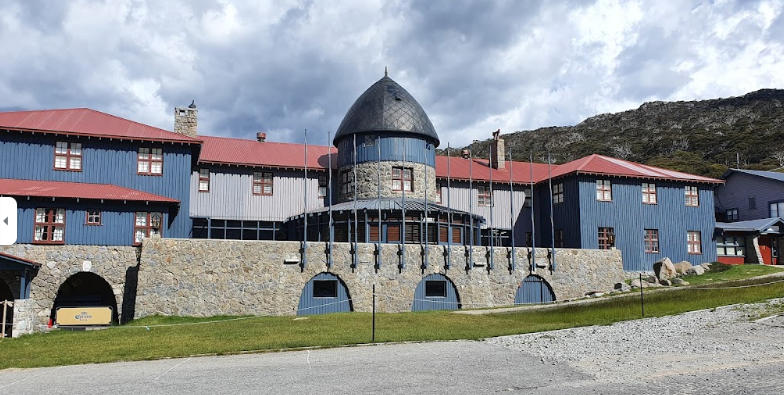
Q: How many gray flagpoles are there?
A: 12